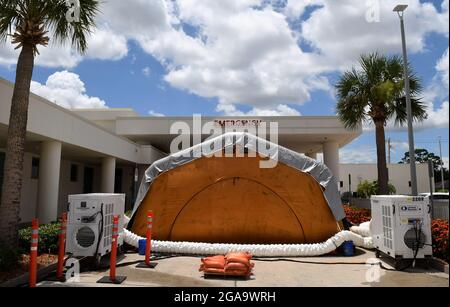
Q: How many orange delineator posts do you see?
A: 4